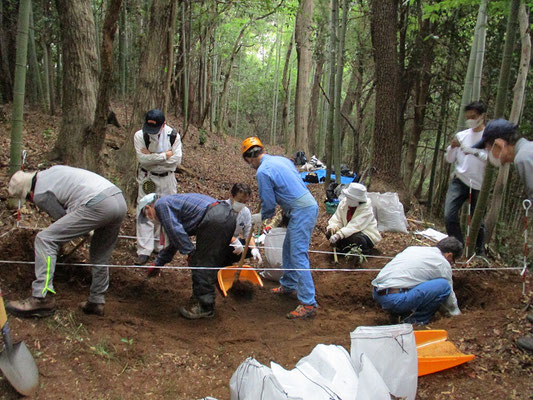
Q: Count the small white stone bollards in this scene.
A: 0